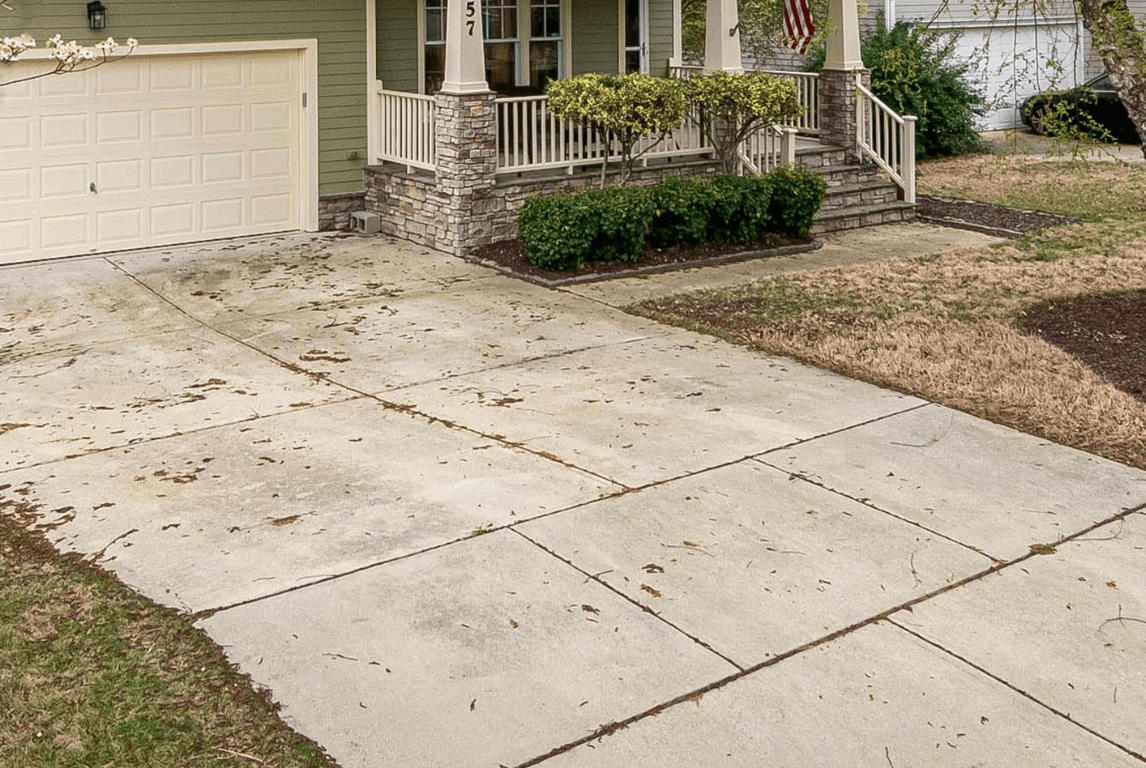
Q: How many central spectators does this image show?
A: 0